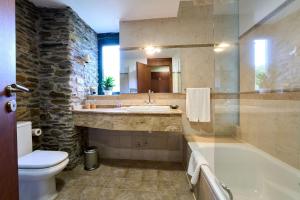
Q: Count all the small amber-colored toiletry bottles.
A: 2